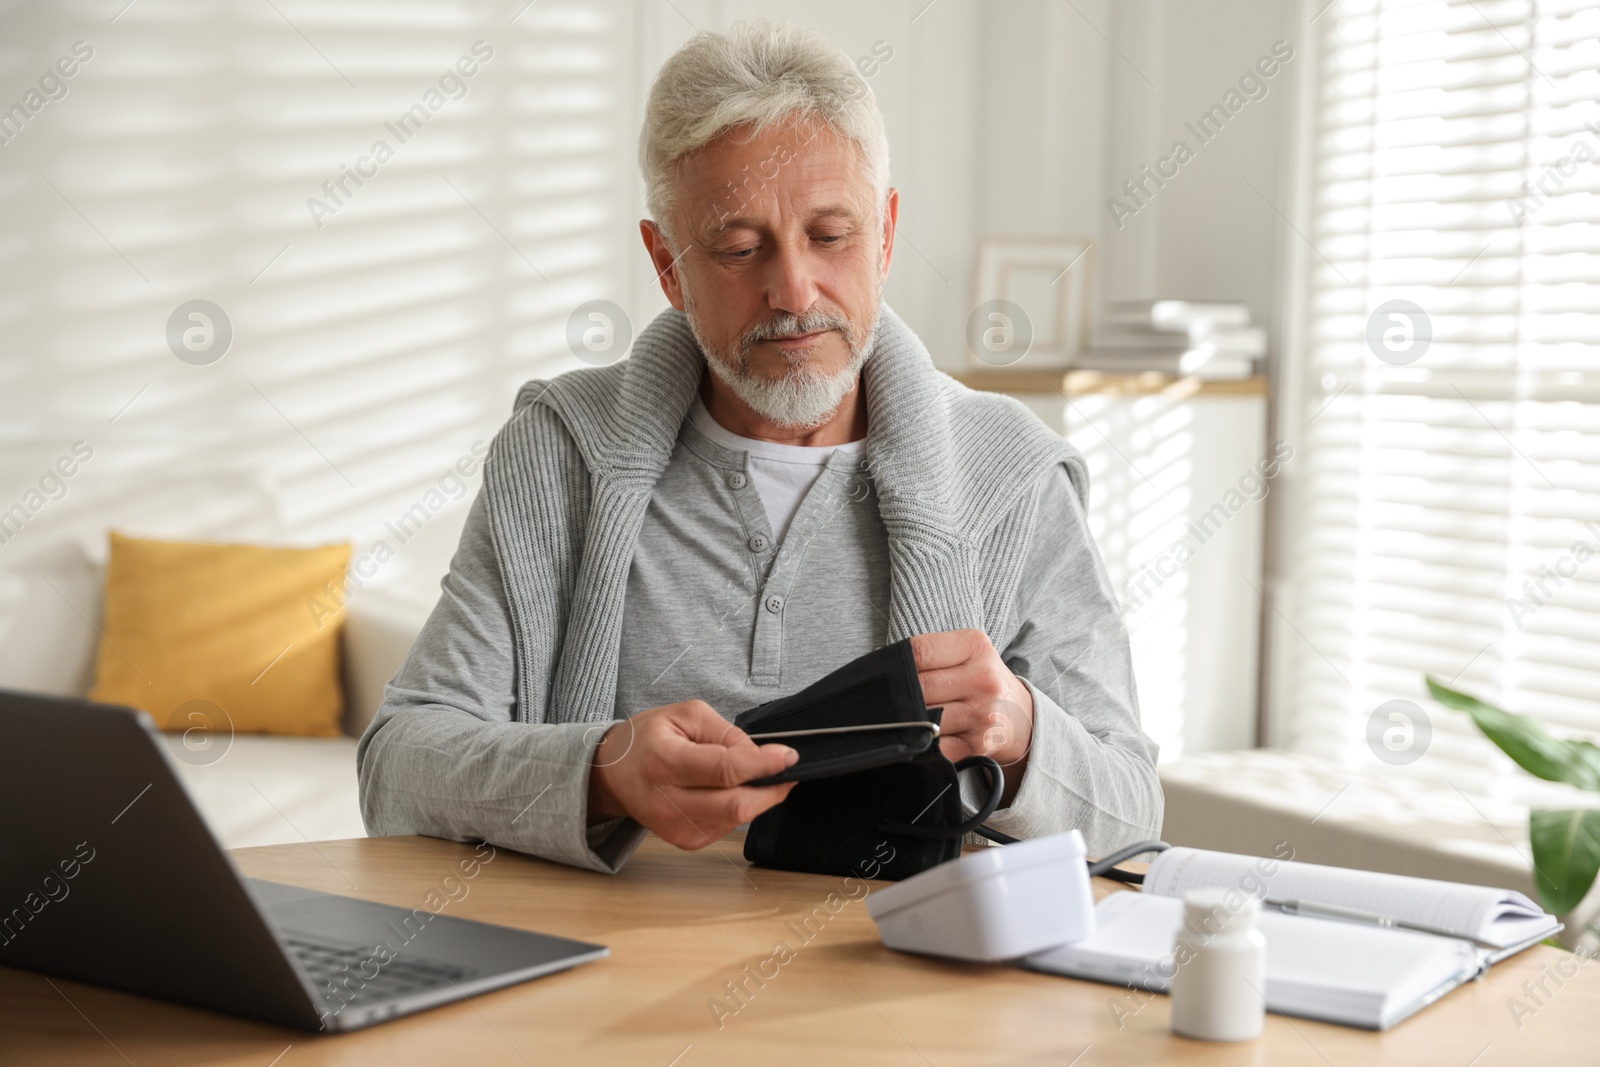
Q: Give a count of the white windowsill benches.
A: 1